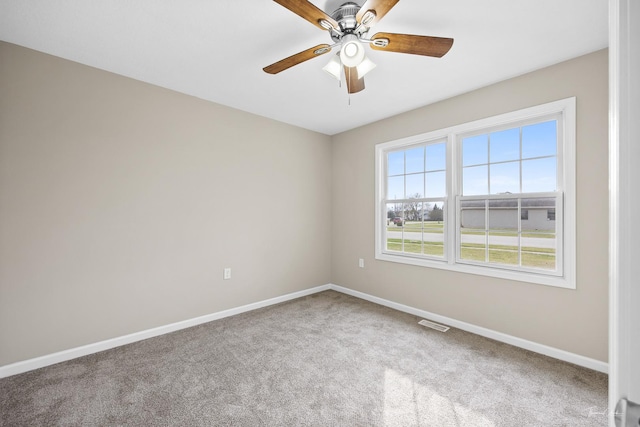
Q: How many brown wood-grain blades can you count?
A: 5